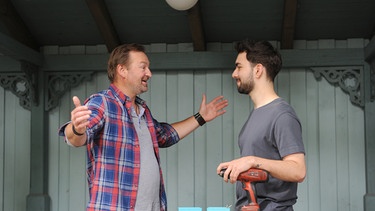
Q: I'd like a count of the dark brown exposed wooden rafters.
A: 4